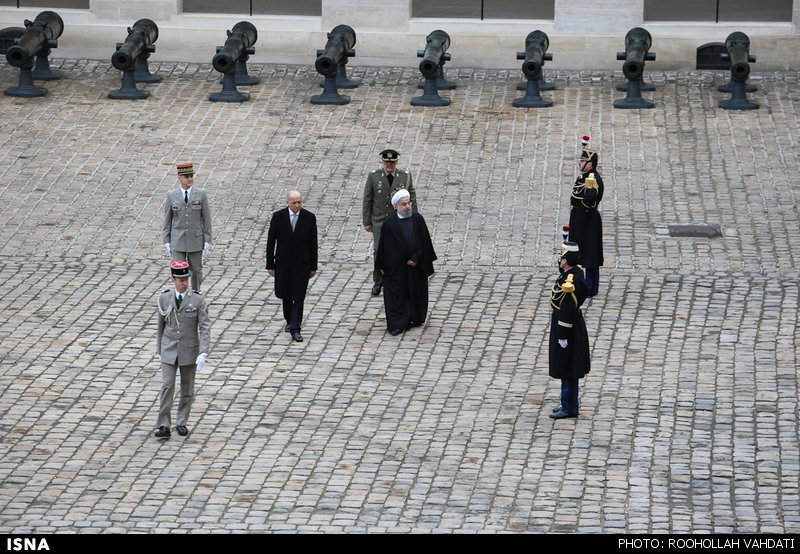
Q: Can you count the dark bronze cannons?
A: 8